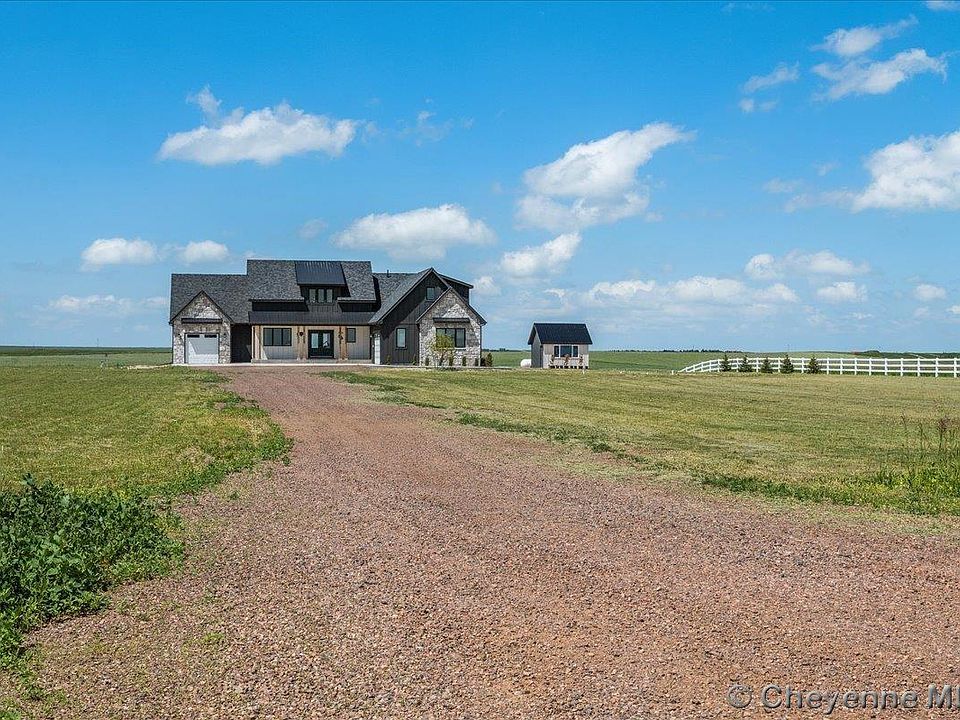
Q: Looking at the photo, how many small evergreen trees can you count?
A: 5